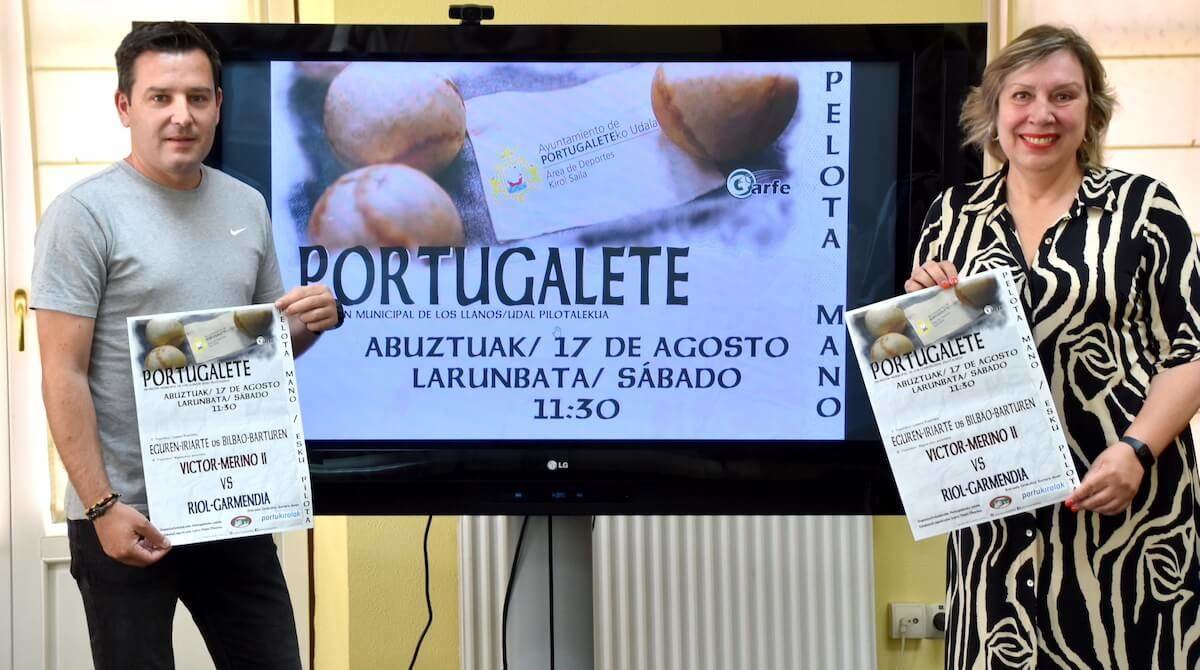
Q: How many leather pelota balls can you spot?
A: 9